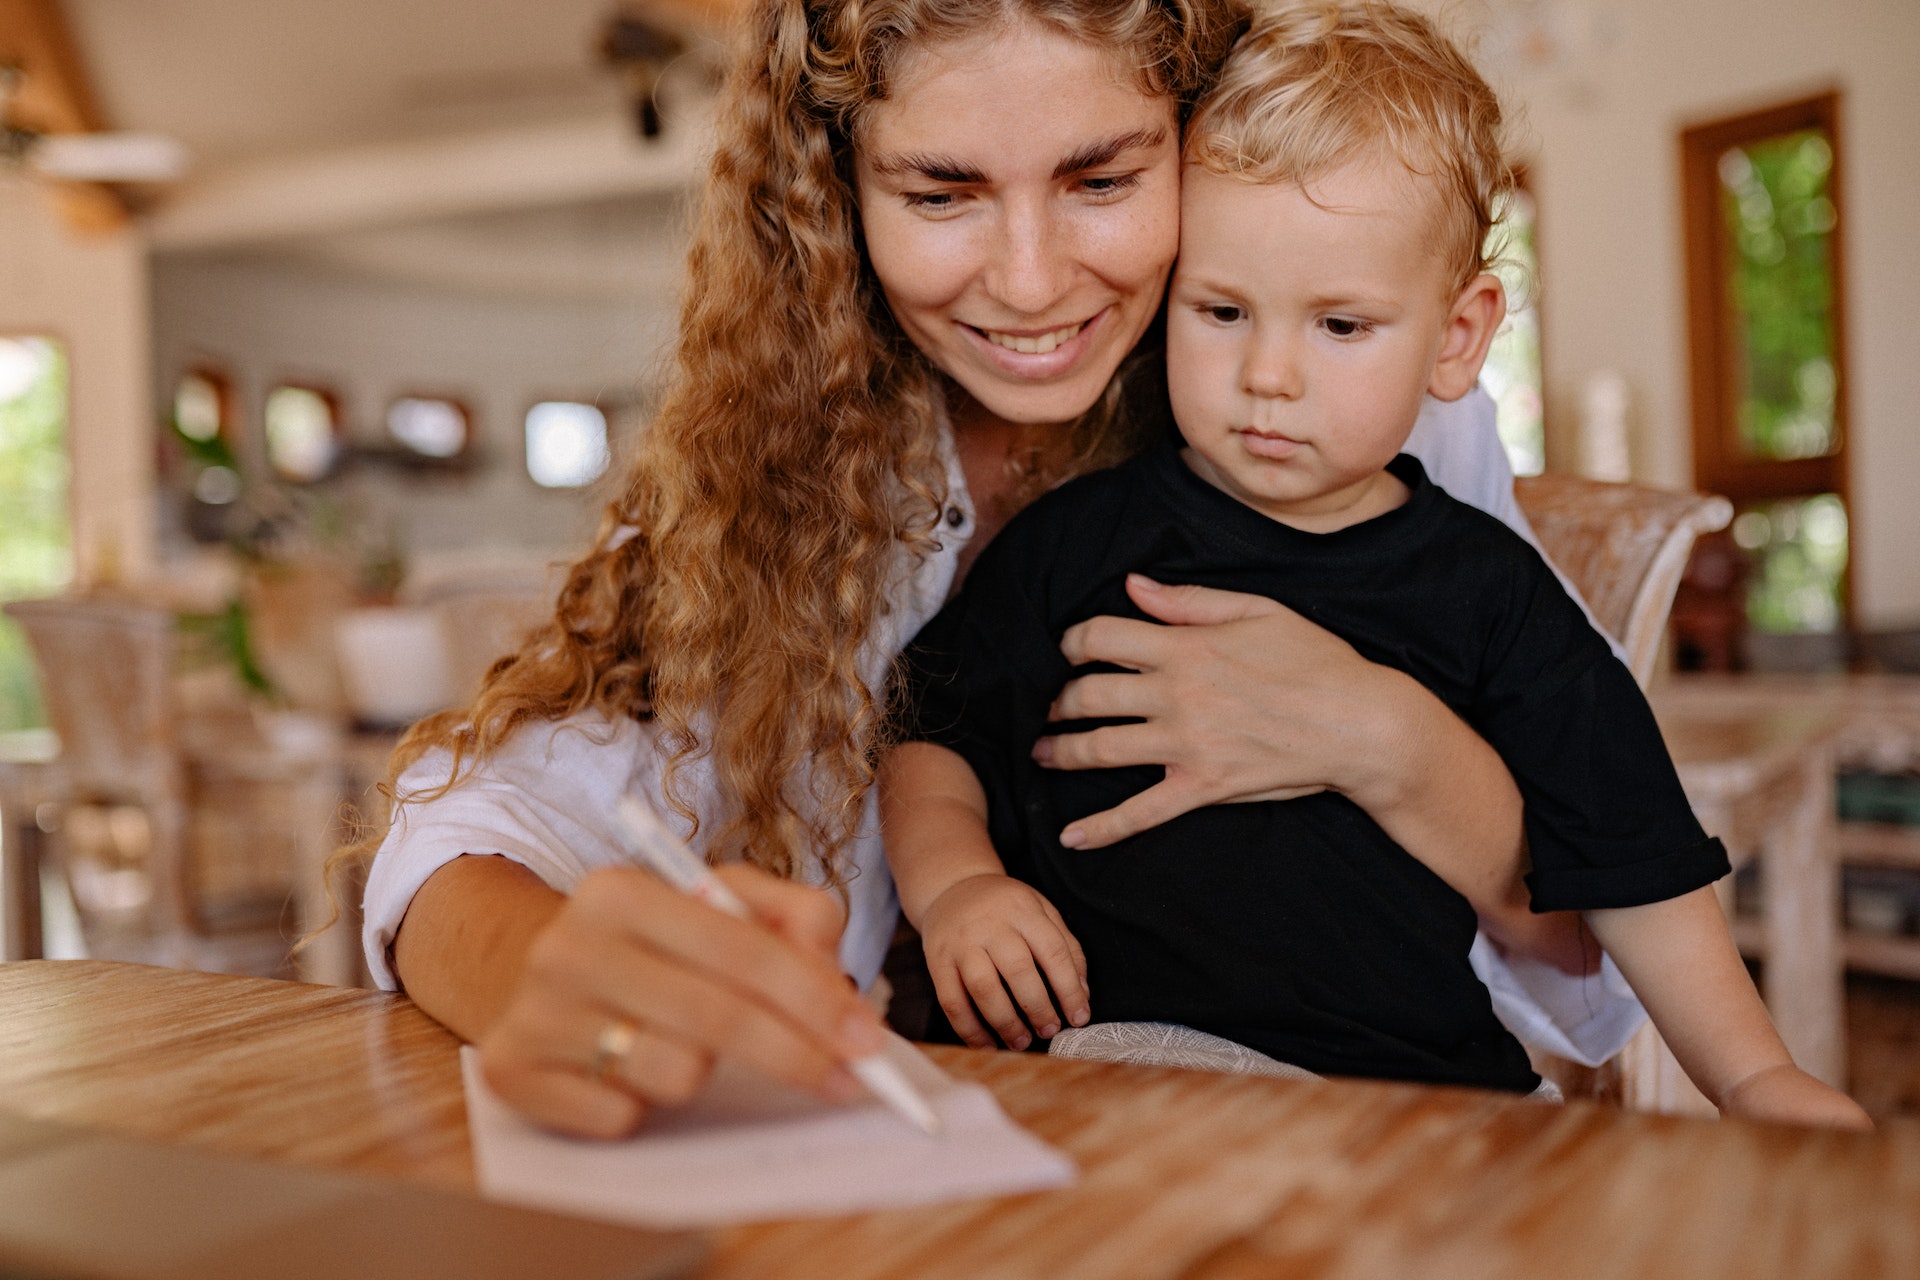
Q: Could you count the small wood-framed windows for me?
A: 4